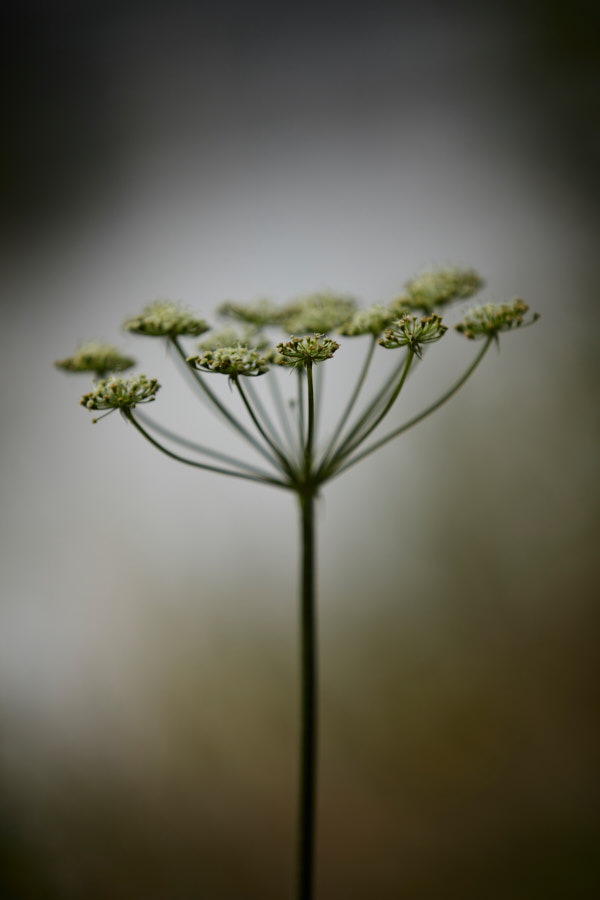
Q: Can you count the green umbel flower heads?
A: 12